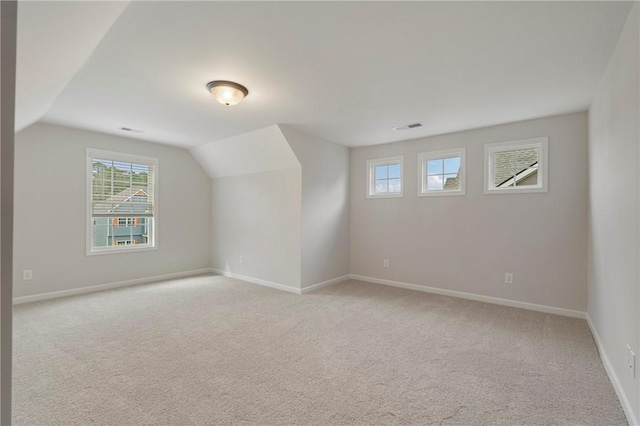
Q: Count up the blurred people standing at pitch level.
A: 0